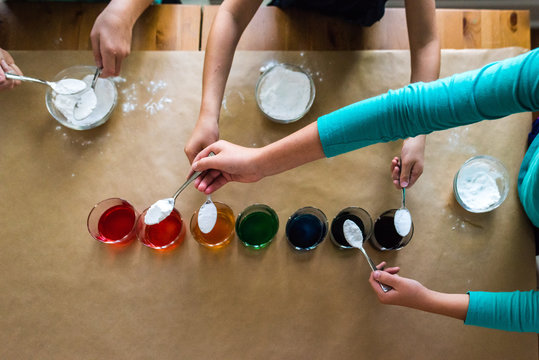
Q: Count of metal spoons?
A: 6